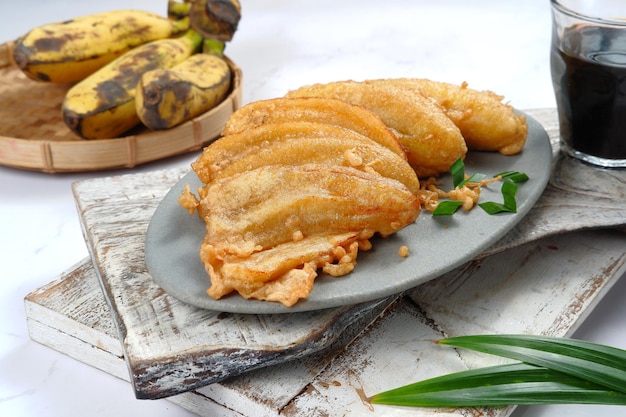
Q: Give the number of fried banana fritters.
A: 5